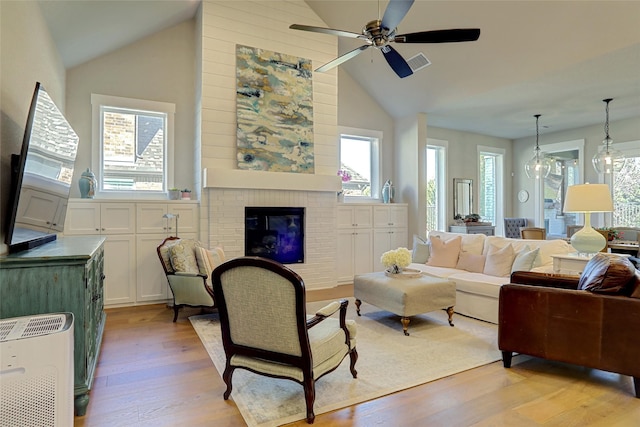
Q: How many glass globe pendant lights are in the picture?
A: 2